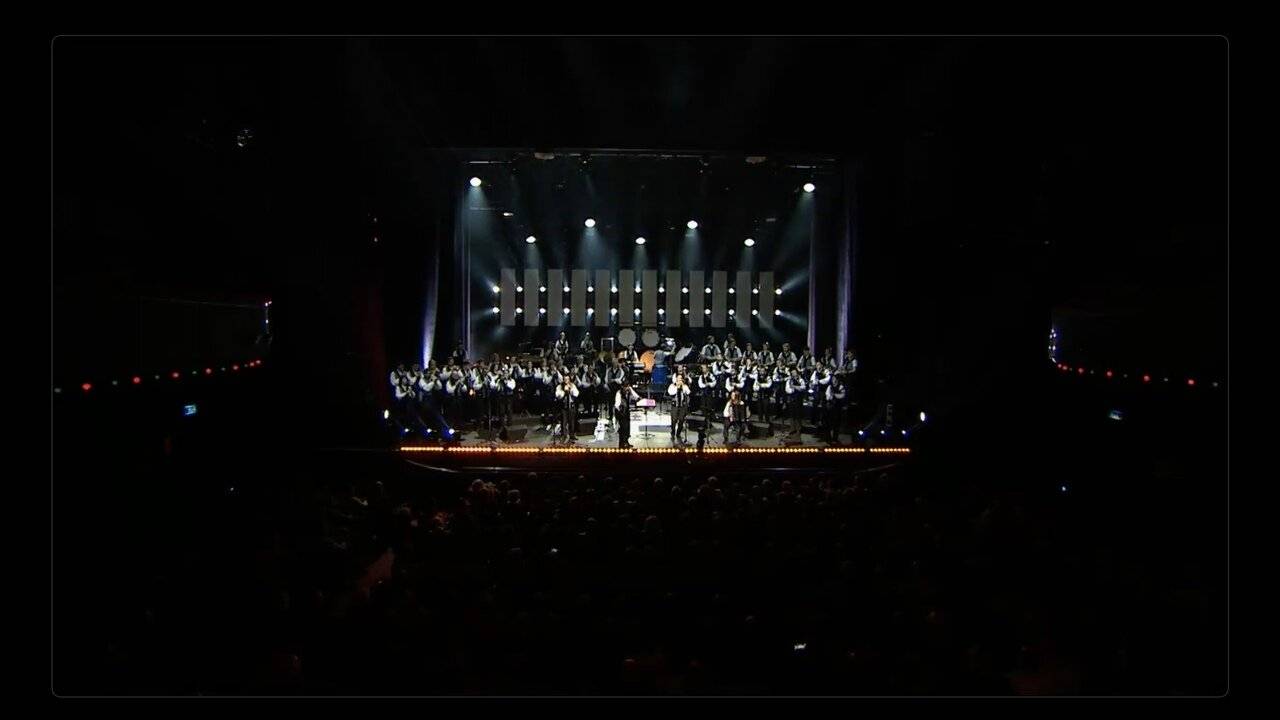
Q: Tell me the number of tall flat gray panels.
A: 12